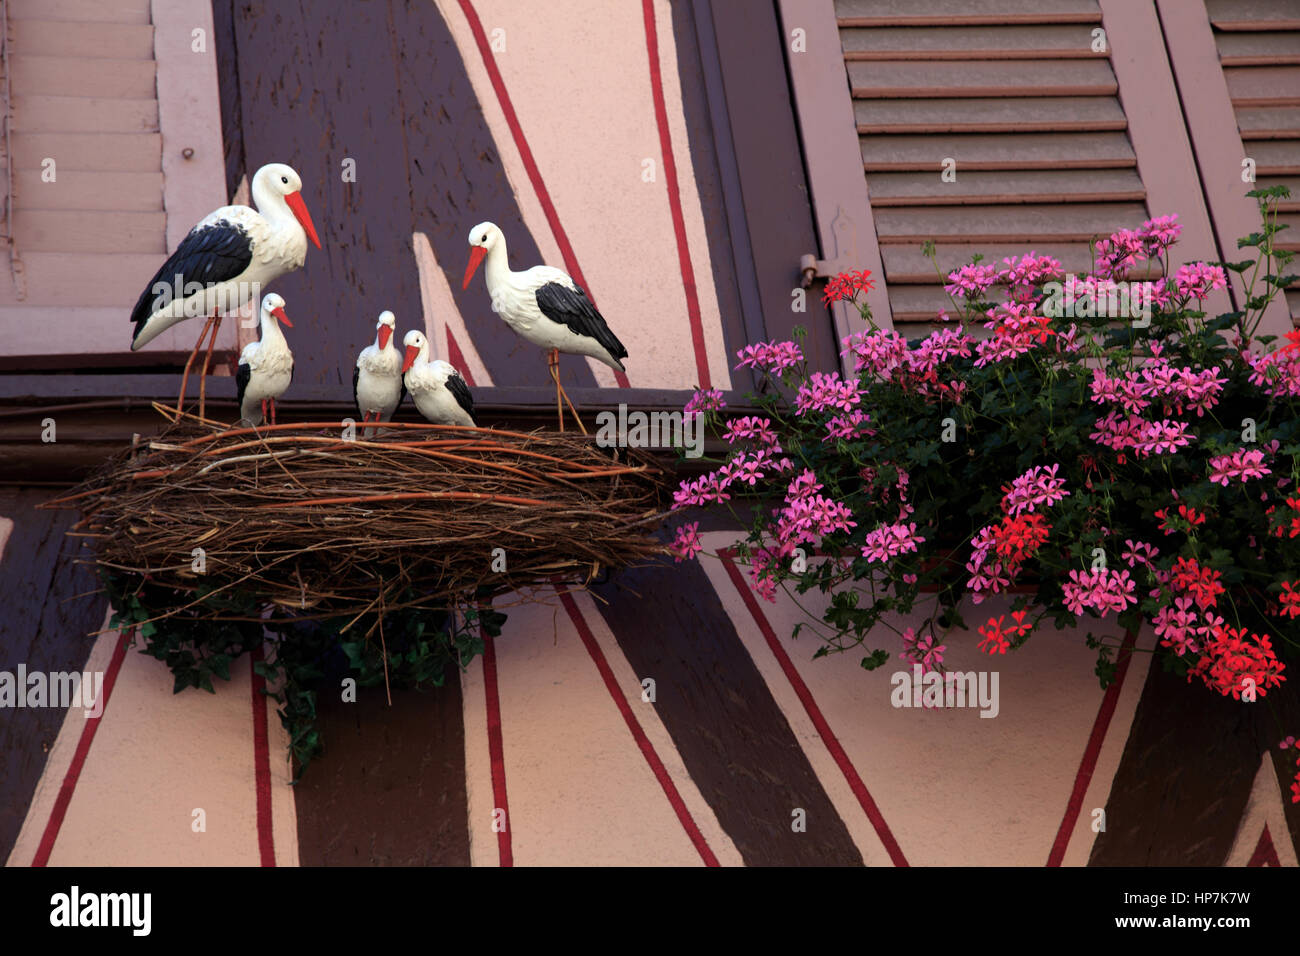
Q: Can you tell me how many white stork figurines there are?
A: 5